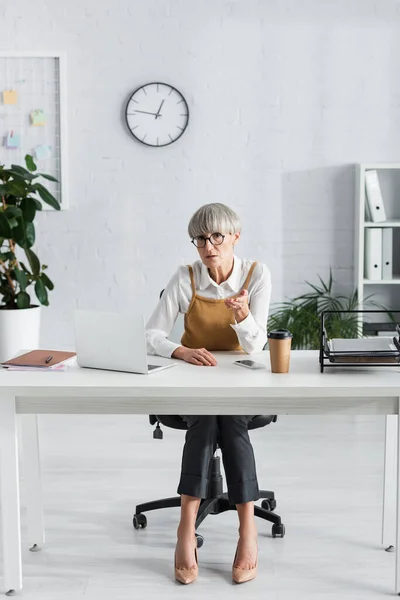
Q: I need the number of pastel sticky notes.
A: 4